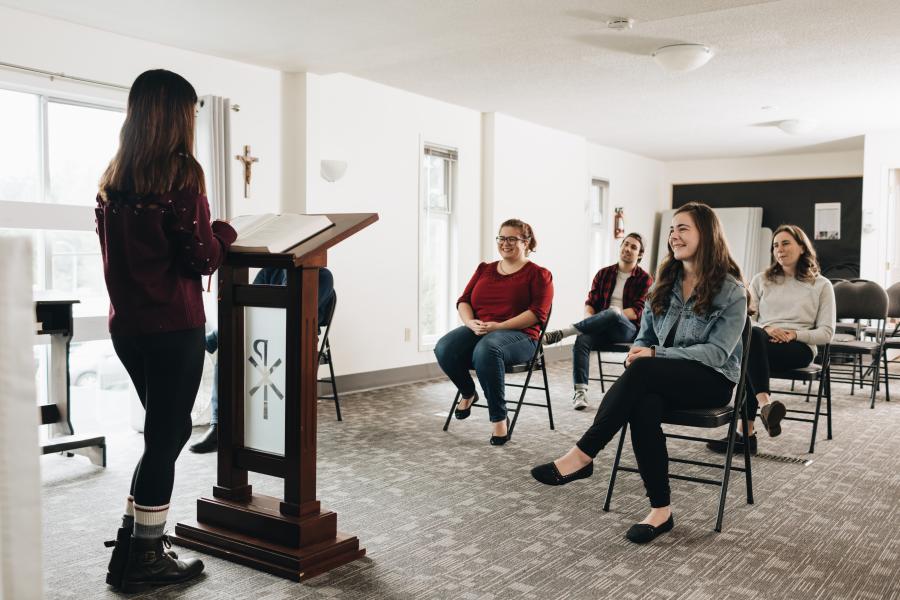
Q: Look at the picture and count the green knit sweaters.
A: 0